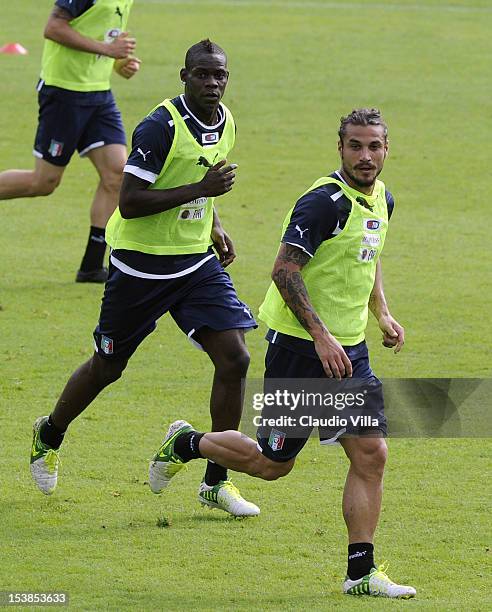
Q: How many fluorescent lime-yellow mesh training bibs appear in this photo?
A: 3